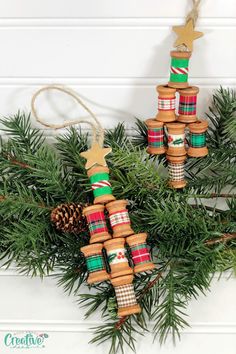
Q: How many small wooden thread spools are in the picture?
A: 14